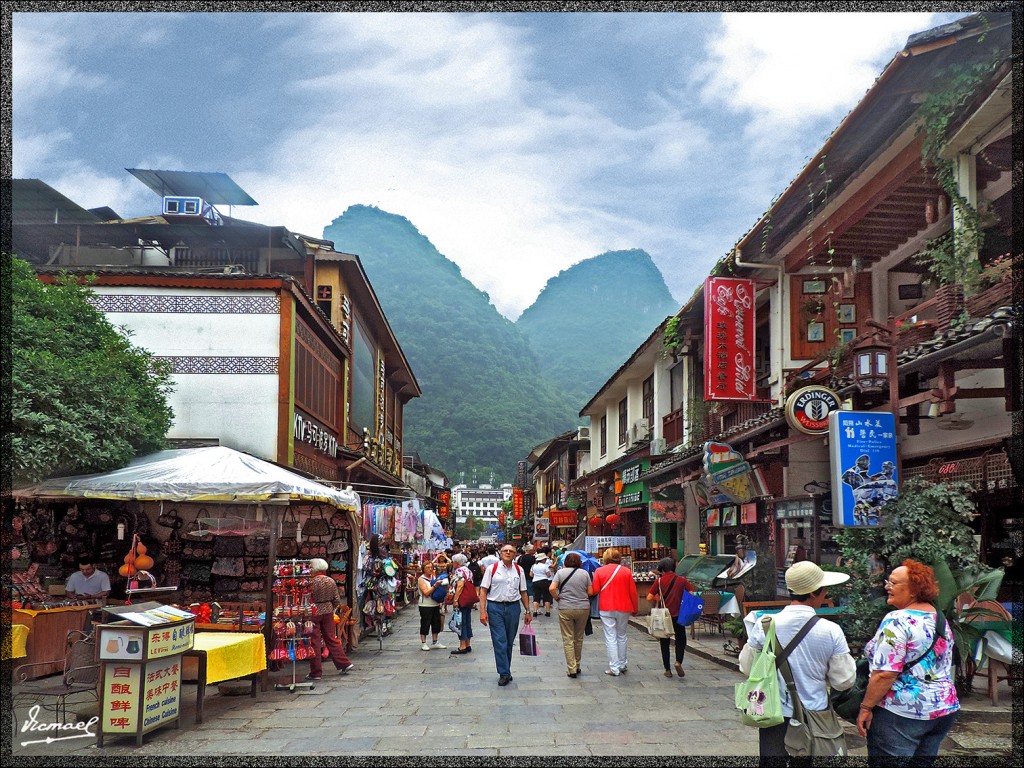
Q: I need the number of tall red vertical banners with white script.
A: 1